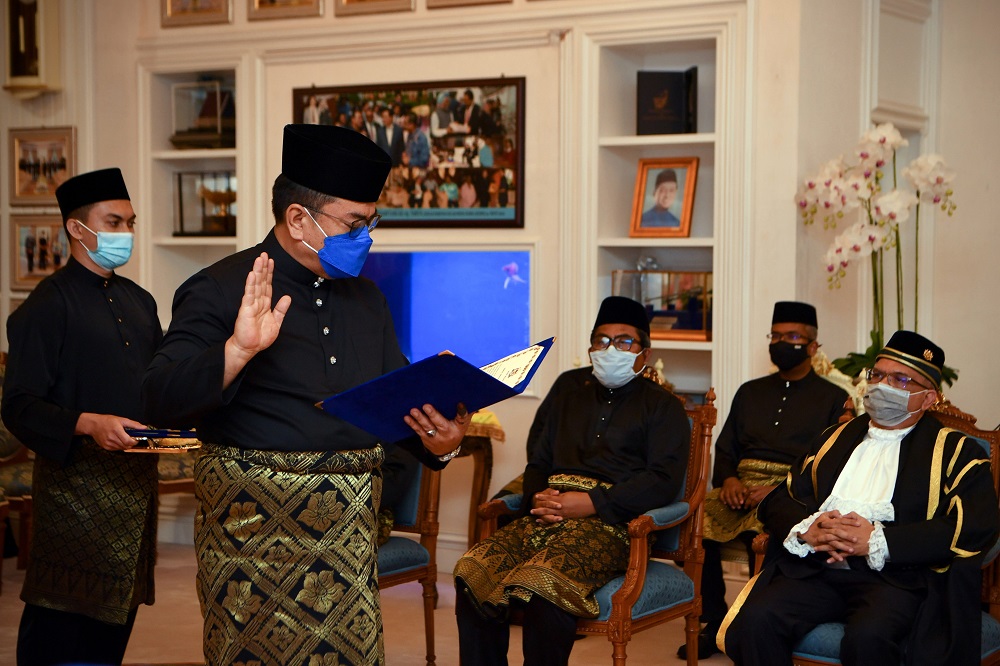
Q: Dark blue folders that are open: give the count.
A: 1